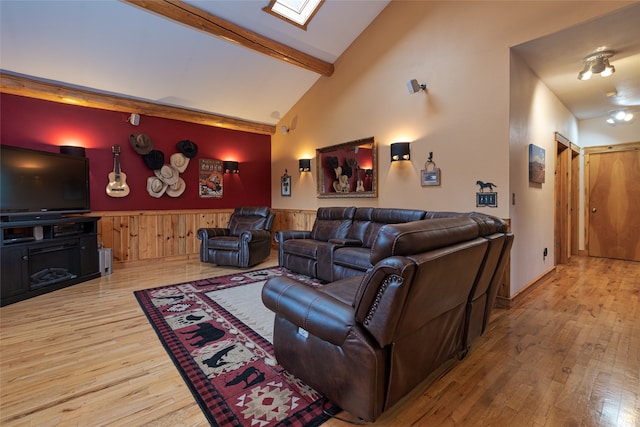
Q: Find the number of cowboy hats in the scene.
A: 7